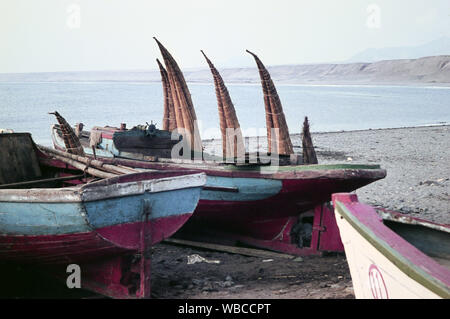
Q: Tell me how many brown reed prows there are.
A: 6